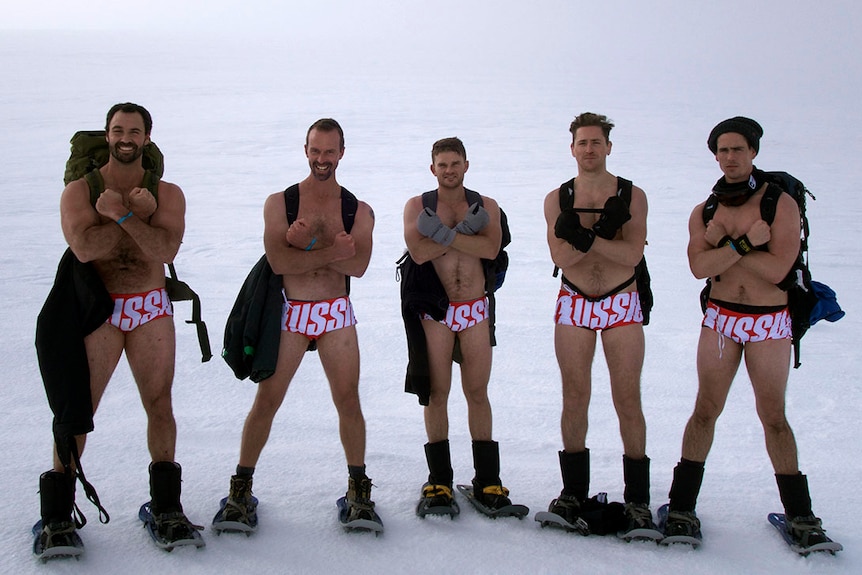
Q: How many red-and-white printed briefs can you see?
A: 5